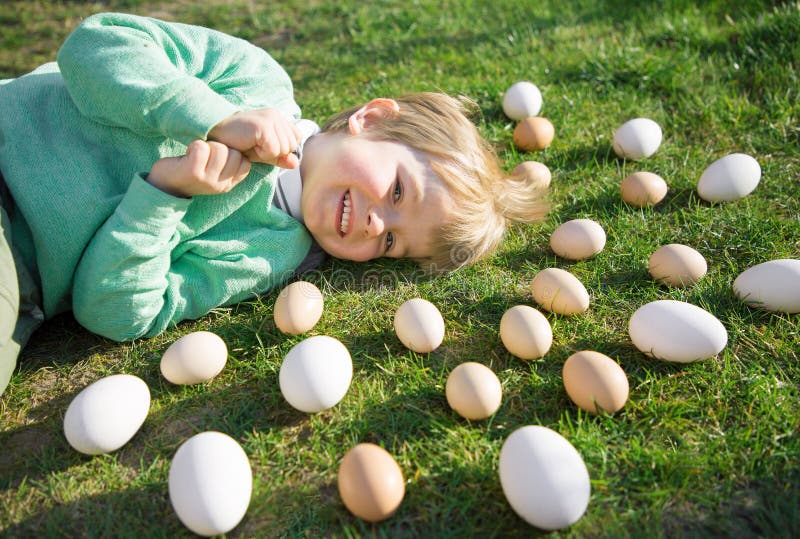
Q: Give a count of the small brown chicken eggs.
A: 13